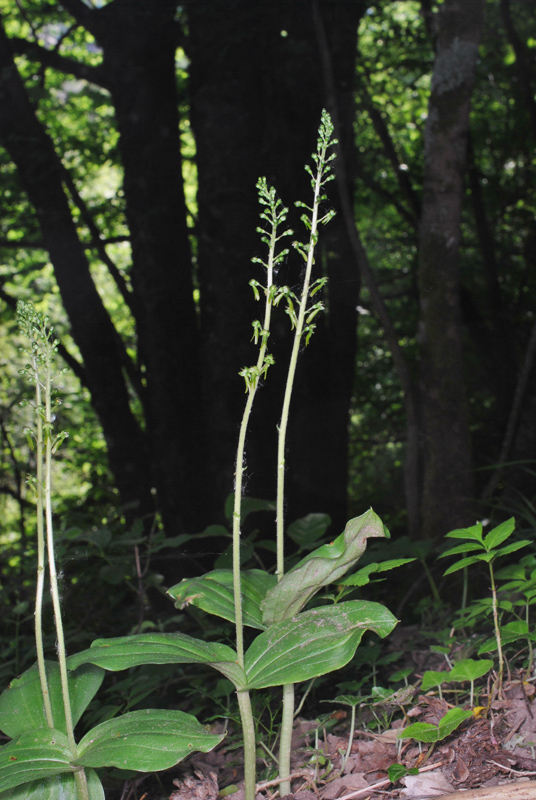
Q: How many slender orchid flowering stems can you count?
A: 4